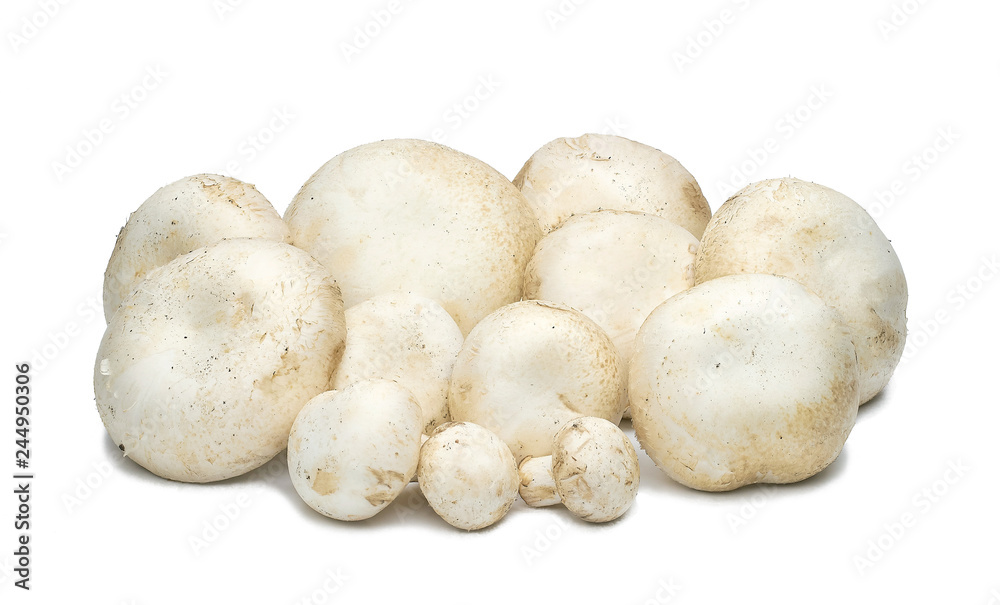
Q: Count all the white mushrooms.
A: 12